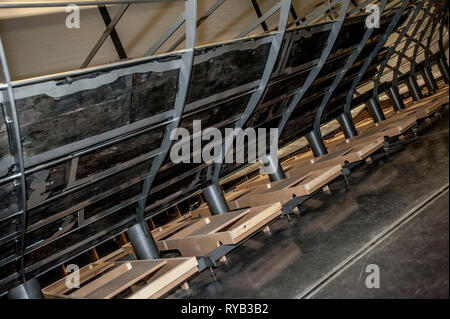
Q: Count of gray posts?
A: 11